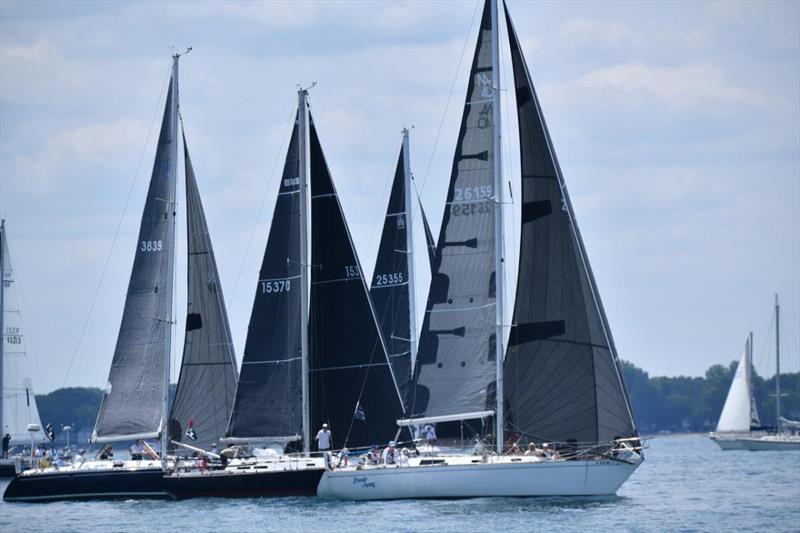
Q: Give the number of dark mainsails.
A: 4